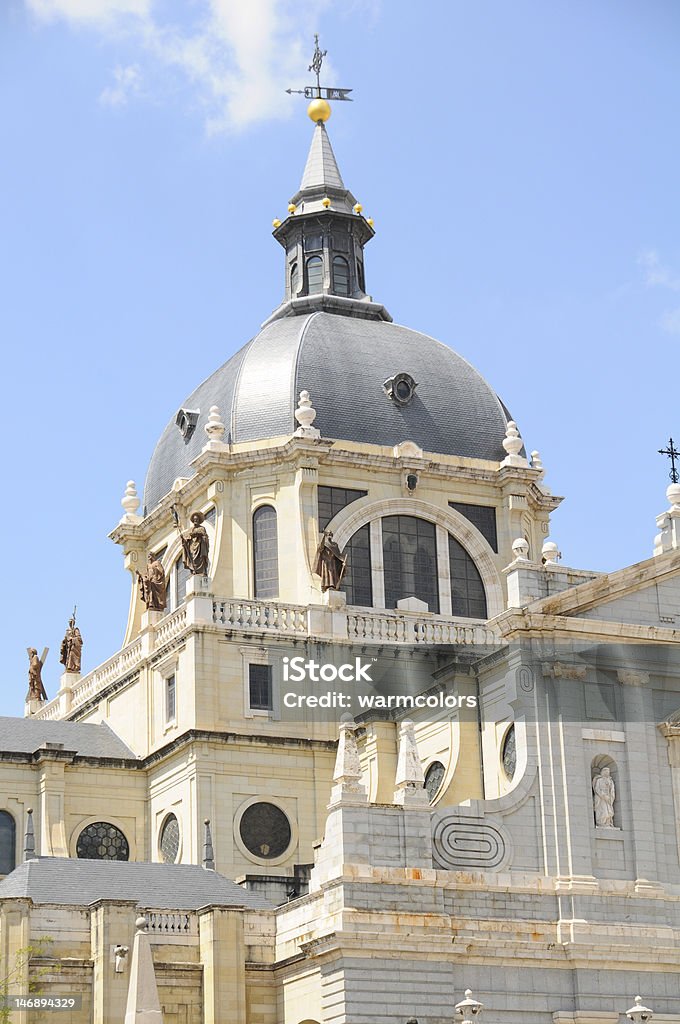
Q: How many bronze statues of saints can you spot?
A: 5